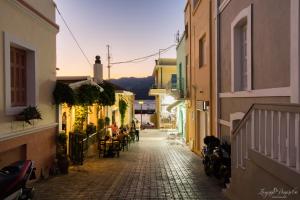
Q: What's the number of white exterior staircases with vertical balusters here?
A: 1